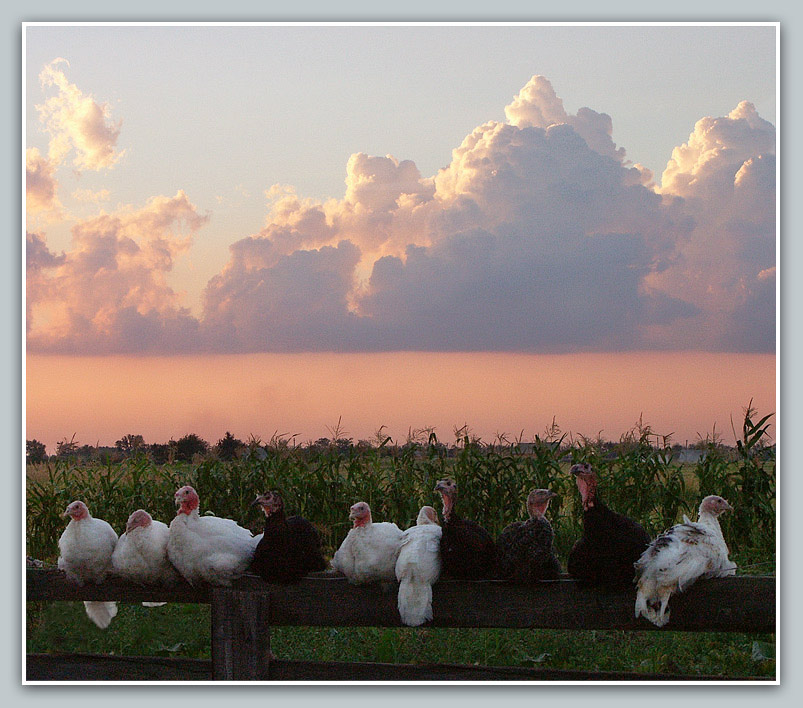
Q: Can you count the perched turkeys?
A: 10